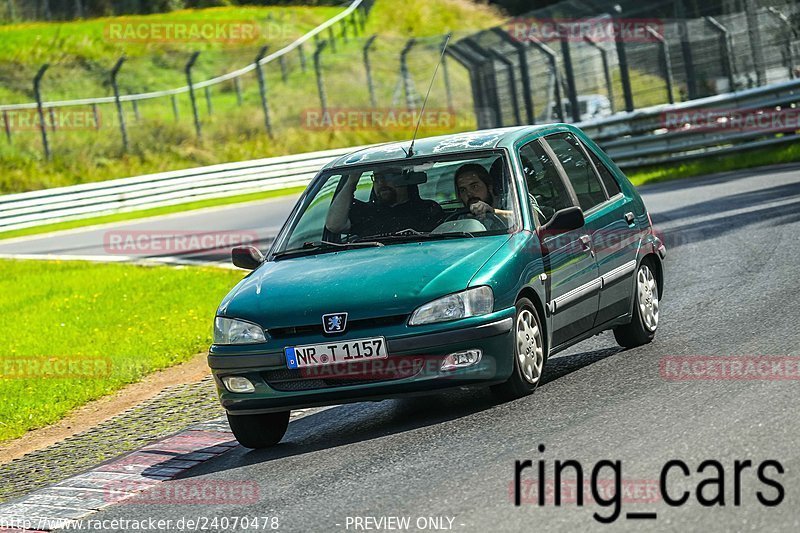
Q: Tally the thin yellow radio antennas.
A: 0